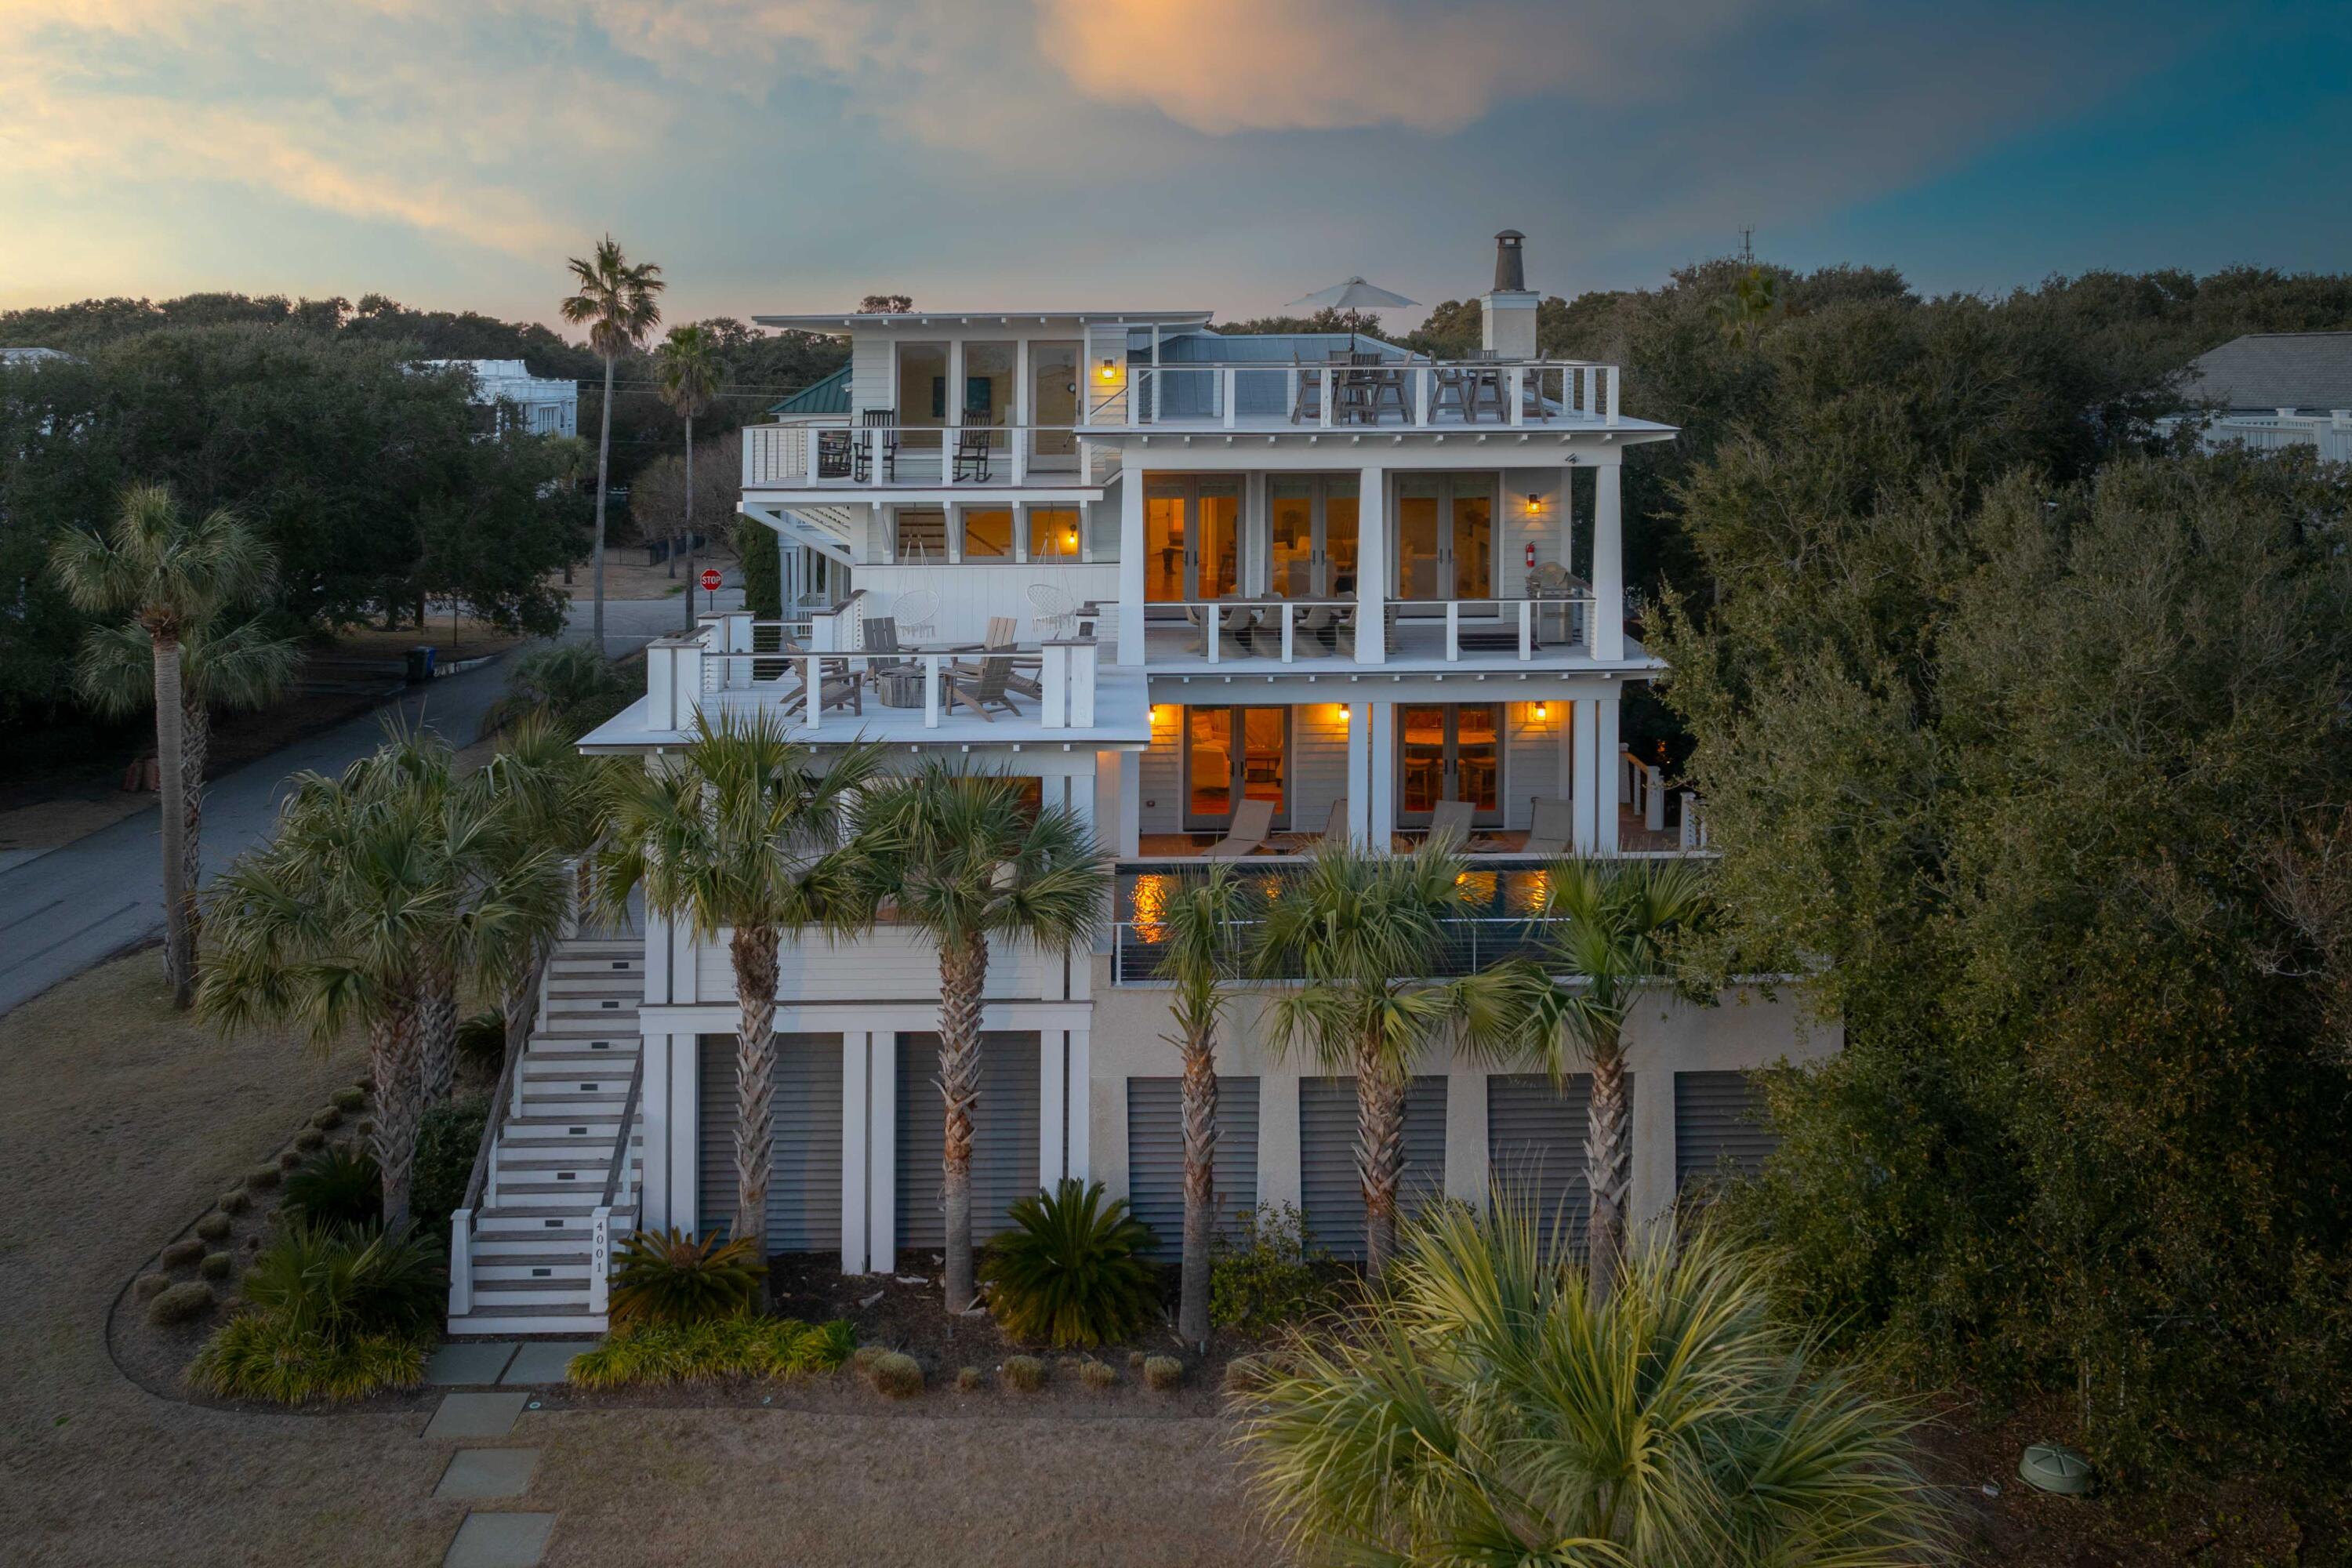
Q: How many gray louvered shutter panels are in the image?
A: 6